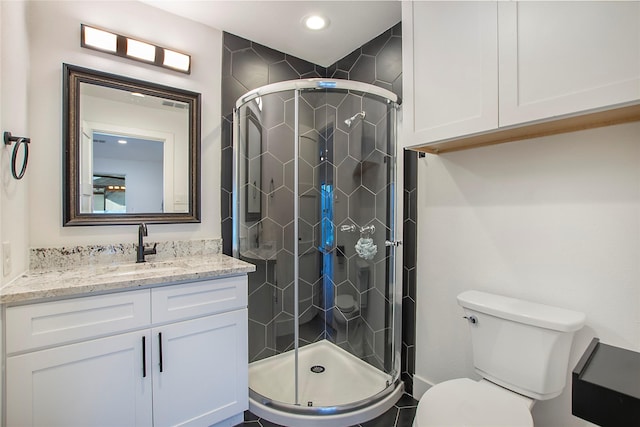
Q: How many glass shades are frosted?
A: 3